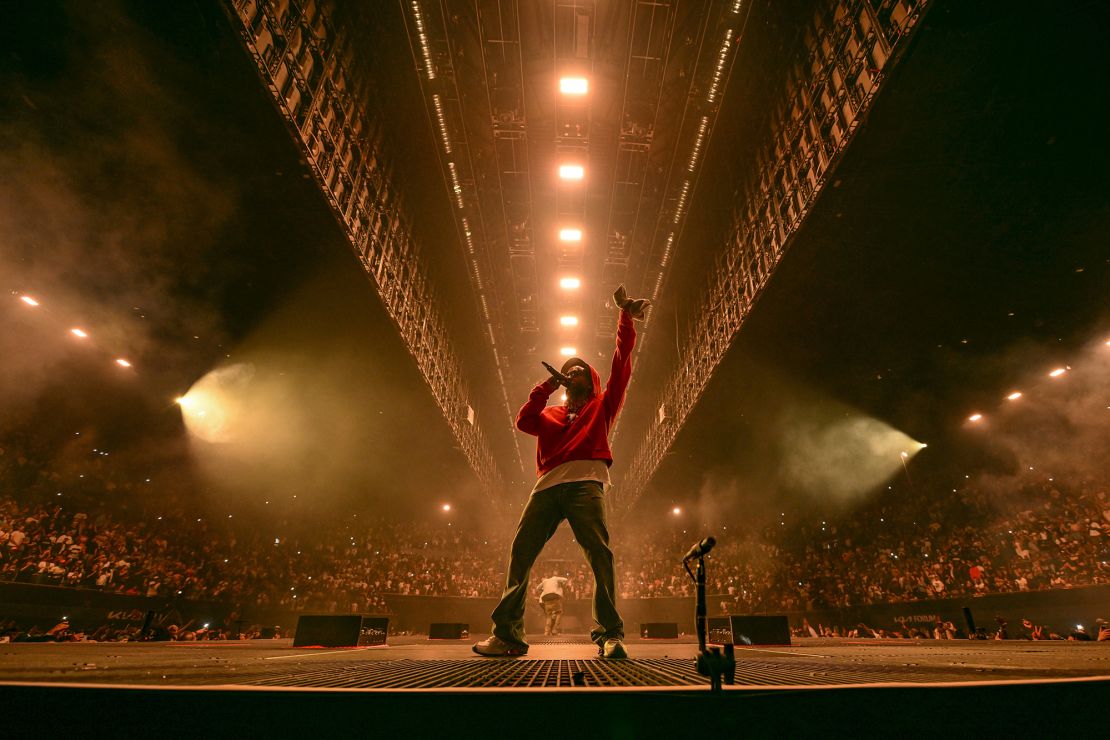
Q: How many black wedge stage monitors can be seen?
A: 4